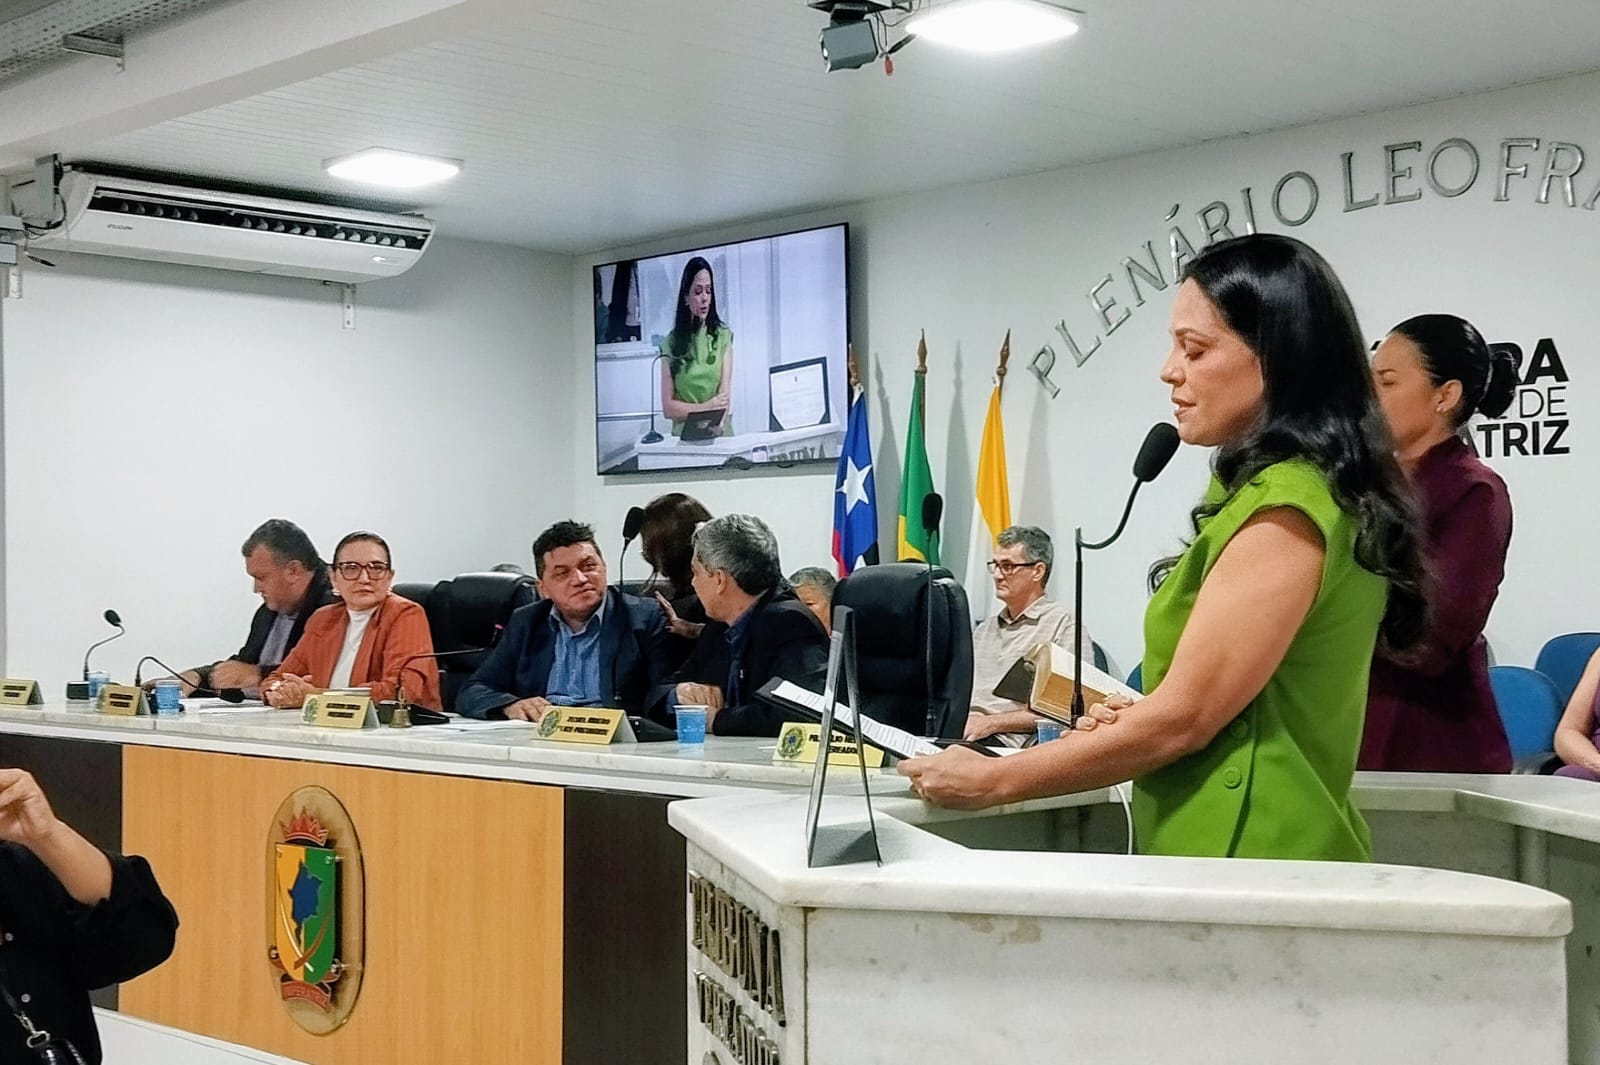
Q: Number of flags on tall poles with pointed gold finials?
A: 3